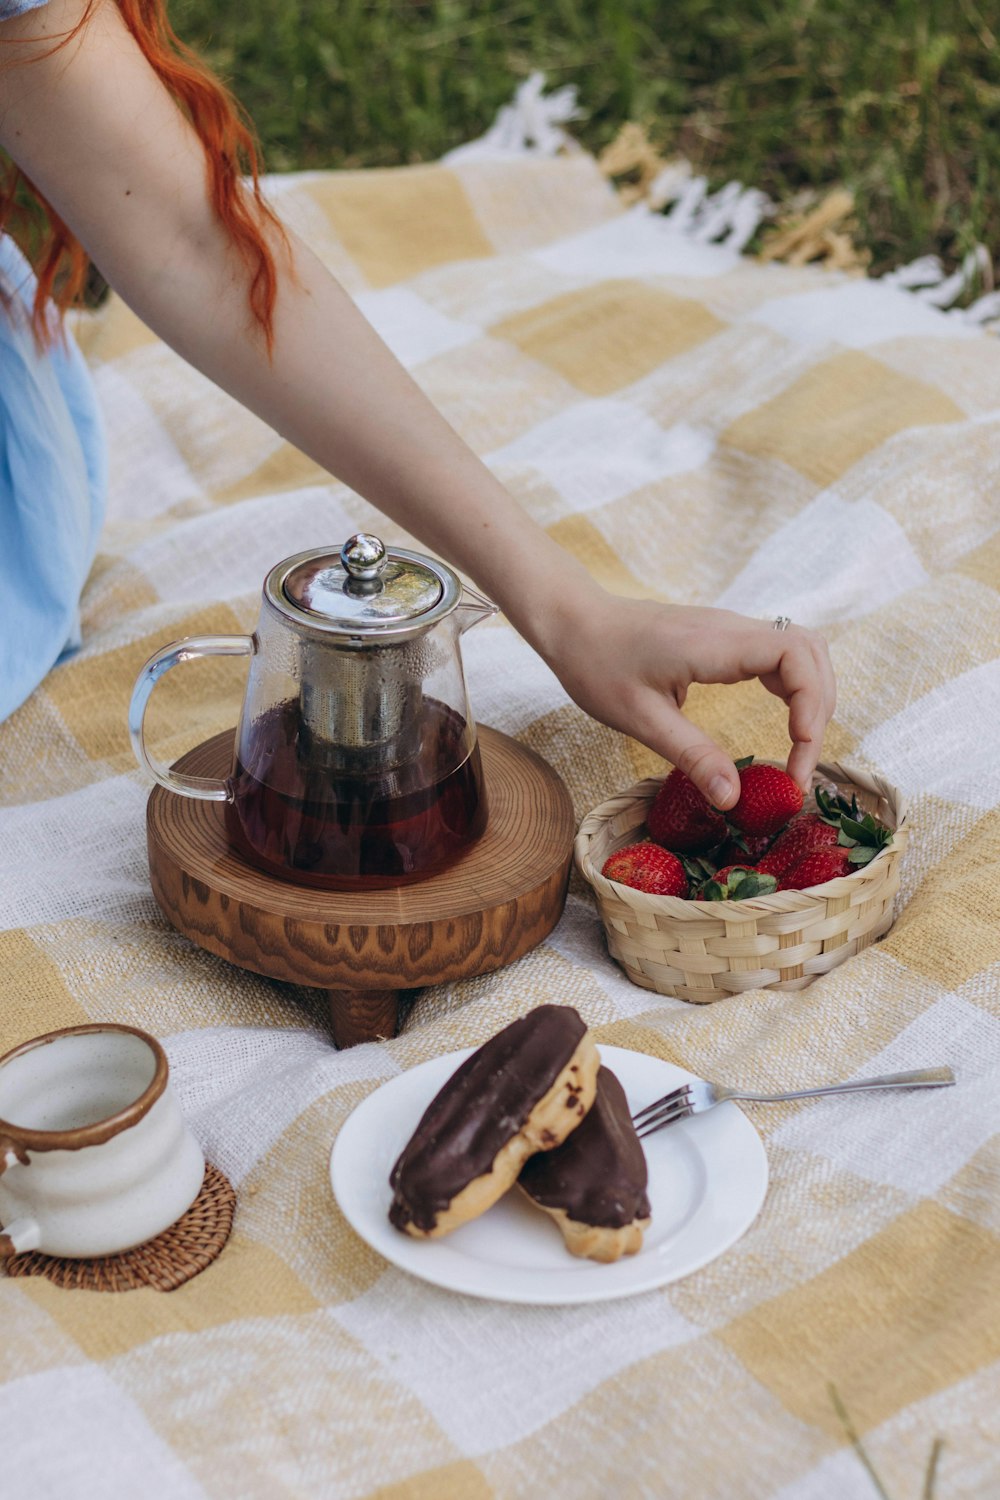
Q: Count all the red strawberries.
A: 7